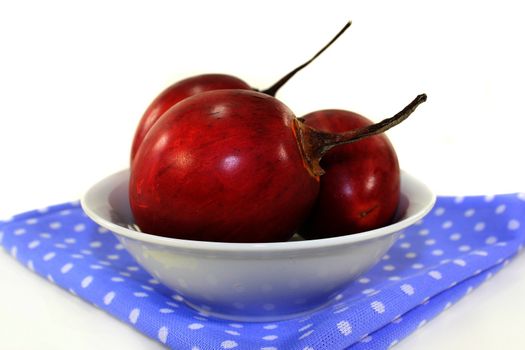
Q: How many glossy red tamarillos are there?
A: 3